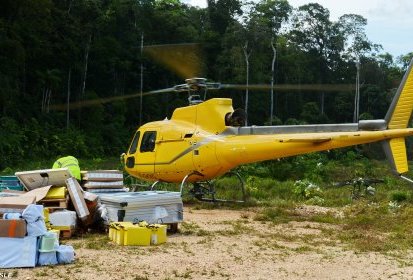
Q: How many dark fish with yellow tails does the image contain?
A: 0